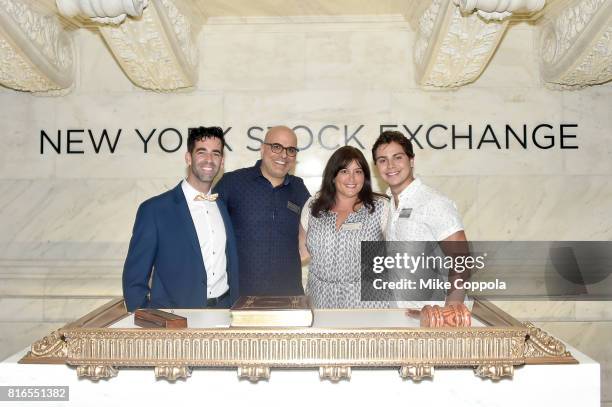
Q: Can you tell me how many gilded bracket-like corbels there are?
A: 6